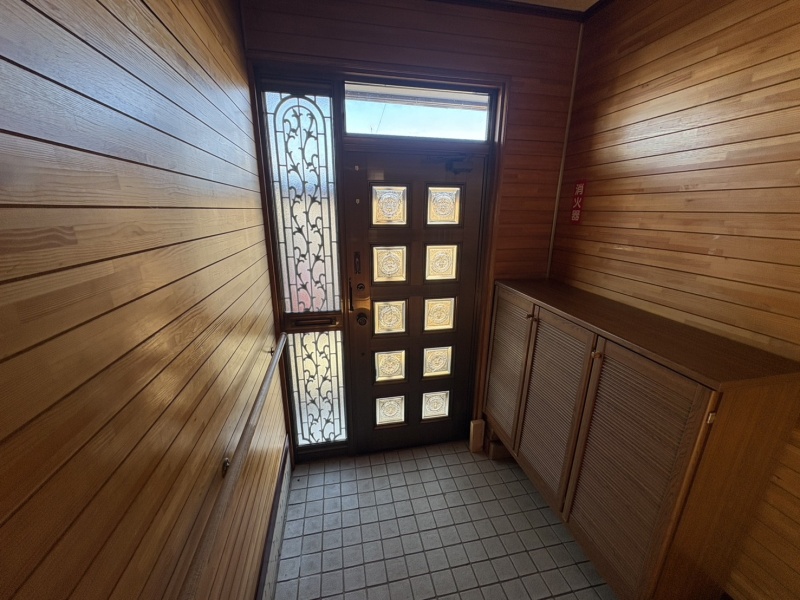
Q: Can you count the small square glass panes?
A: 10